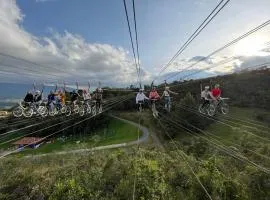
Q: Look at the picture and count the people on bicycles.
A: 12